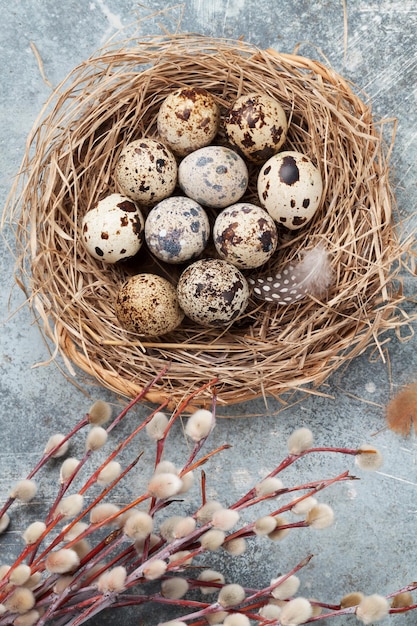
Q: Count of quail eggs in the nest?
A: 10